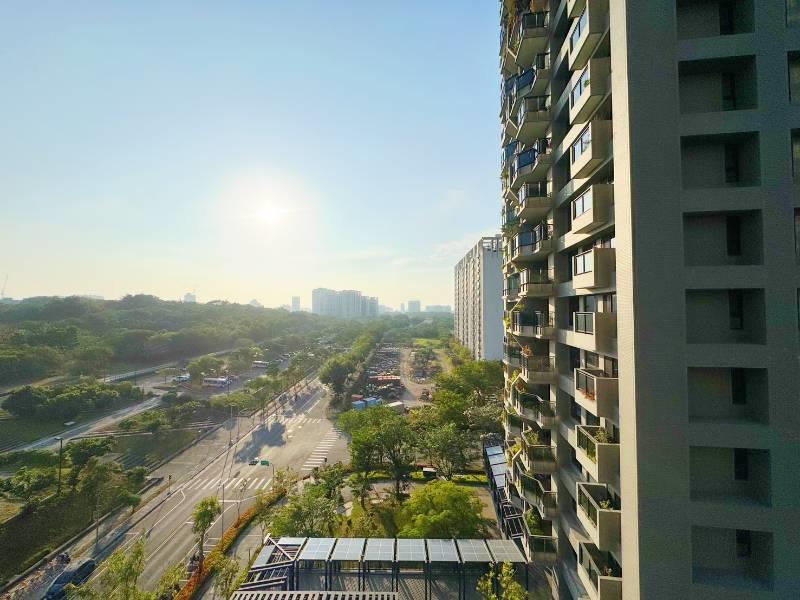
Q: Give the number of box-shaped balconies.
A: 11